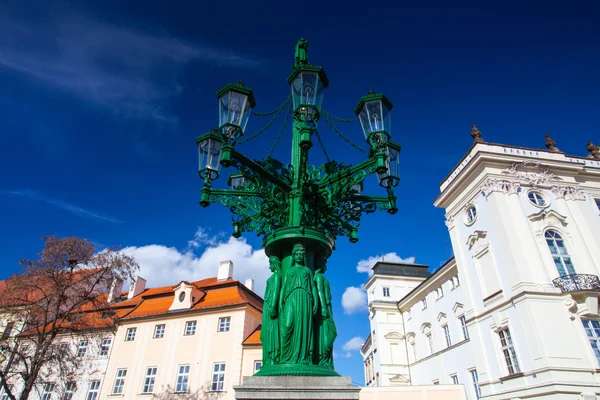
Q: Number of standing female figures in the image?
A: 3